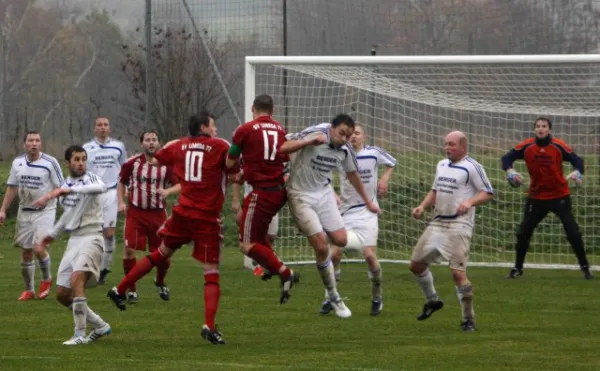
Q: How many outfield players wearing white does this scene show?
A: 6